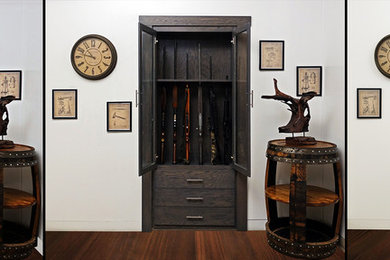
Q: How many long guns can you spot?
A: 6